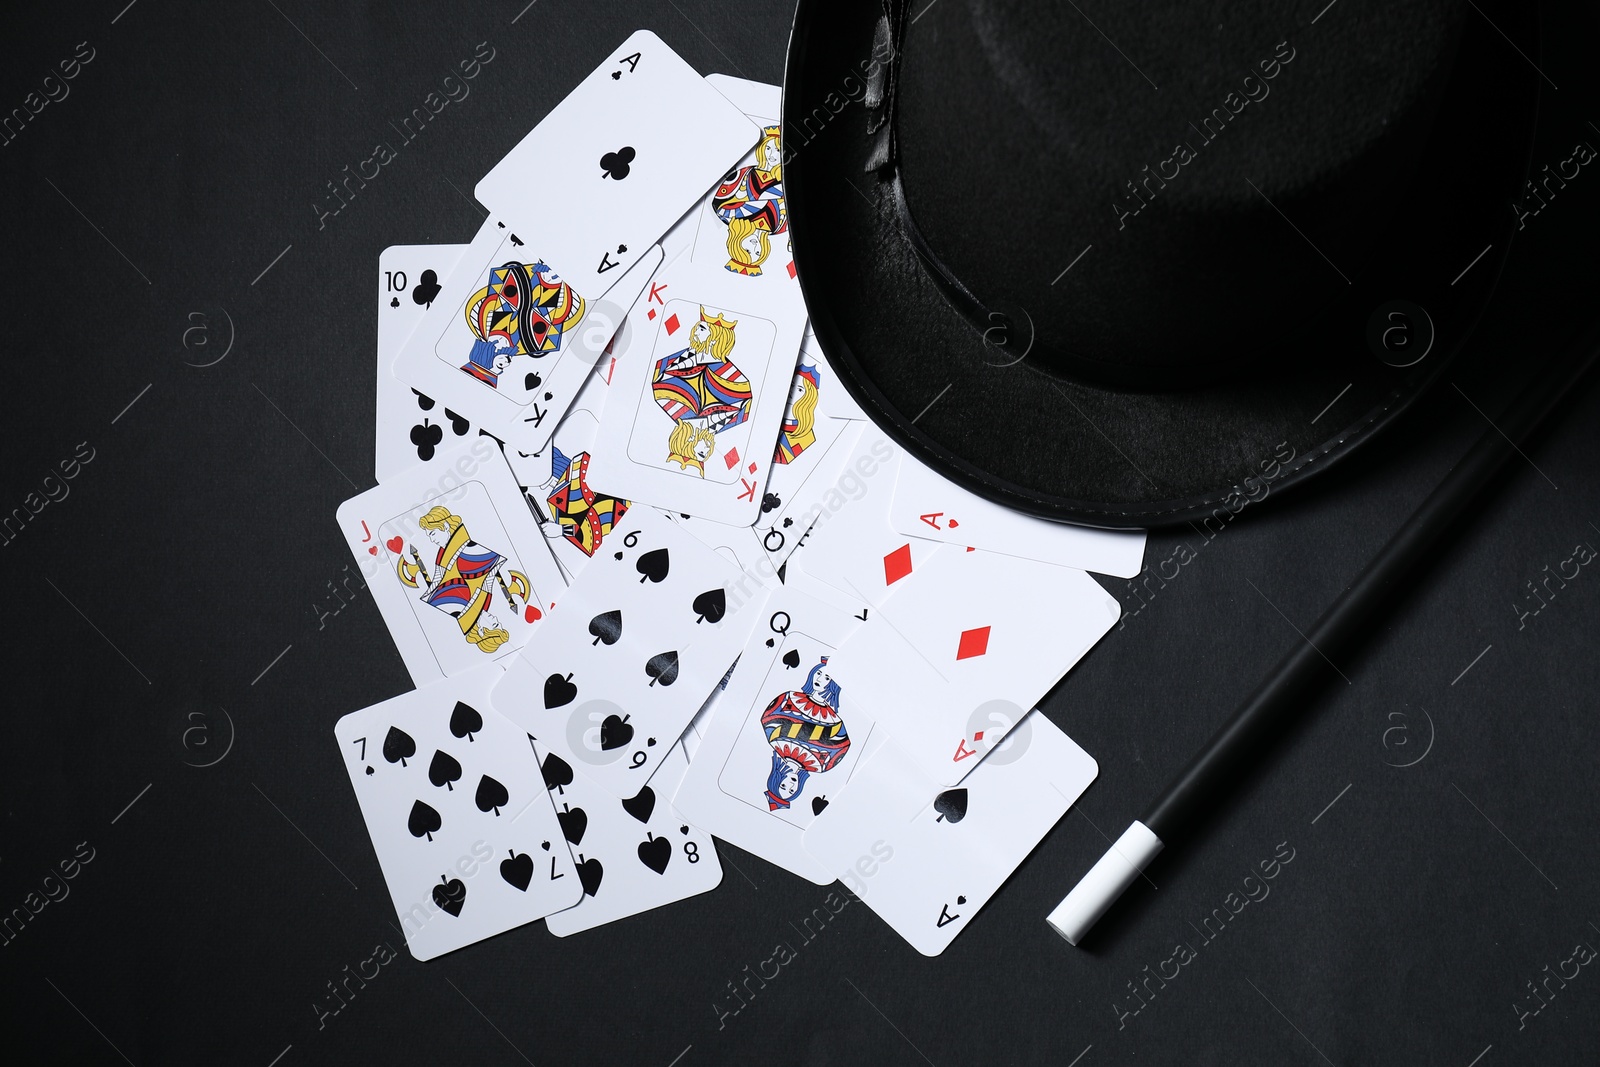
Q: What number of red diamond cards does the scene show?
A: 4